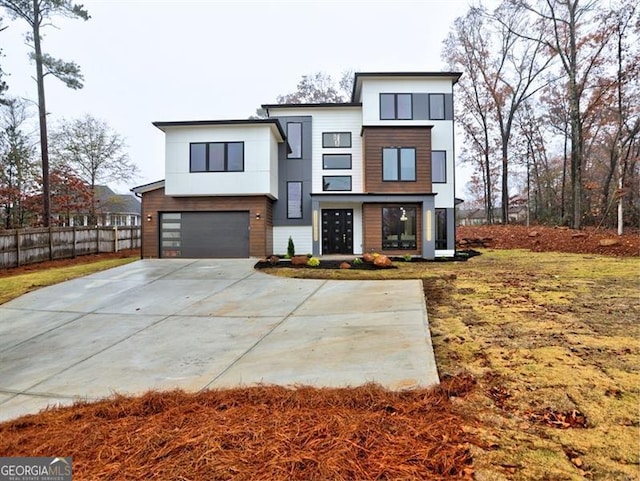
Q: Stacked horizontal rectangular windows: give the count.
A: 3